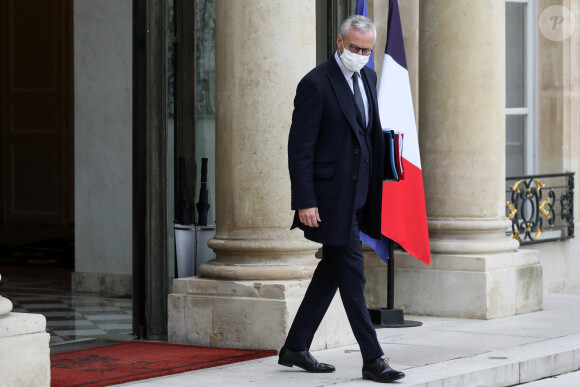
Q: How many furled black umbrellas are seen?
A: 2